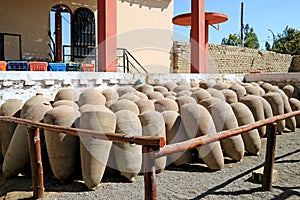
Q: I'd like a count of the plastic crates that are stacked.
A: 6